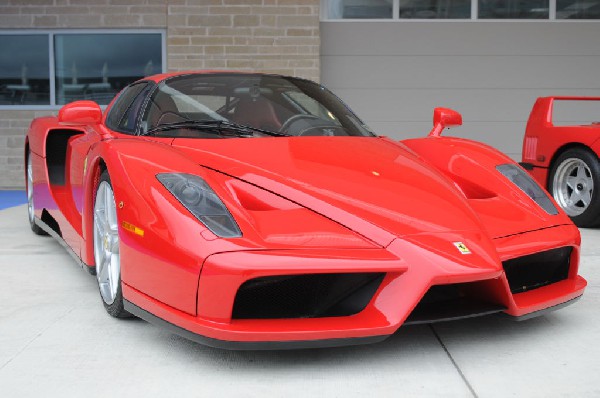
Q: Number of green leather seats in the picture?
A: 0